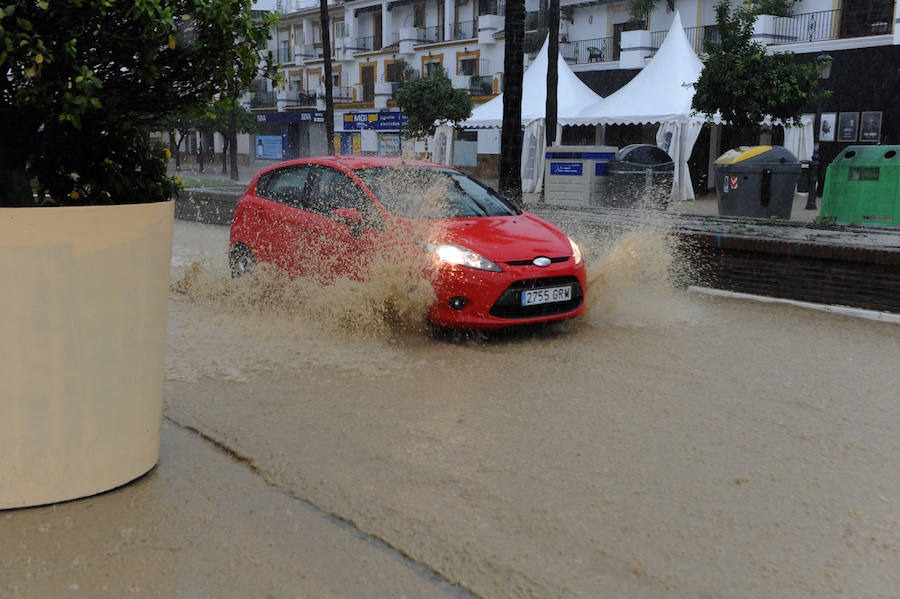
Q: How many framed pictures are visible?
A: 3